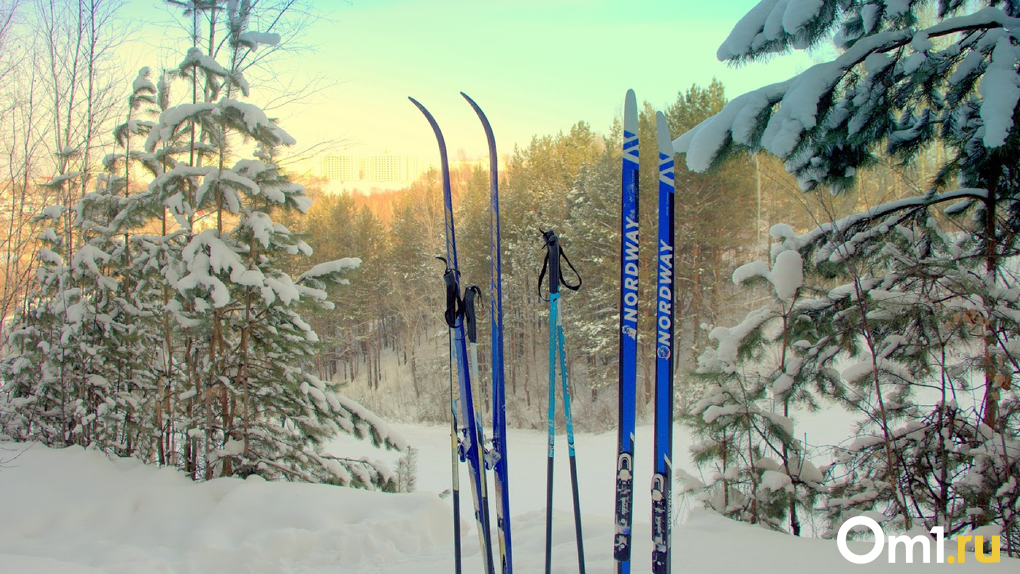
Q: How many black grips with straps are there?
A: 4